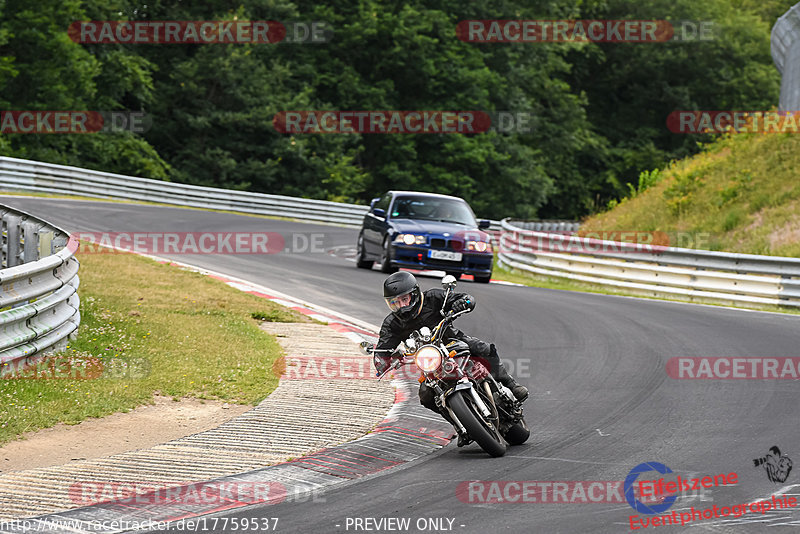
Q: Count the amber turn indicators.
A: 2